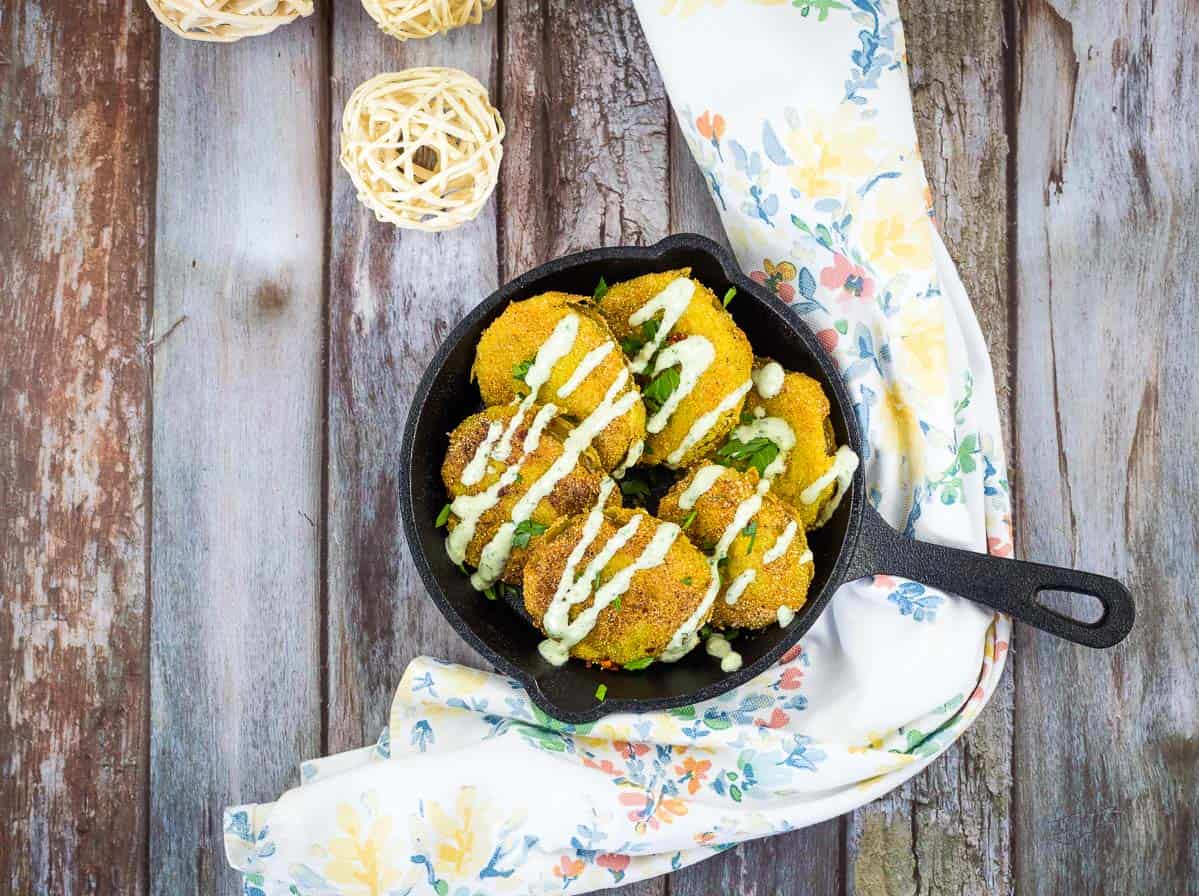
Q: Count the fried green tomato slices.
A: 6